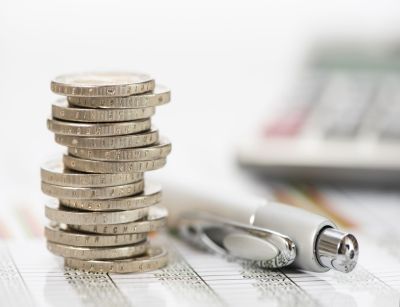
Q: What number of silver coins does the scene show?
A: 15